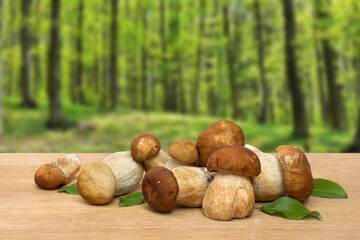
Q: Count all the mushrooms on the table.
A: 8